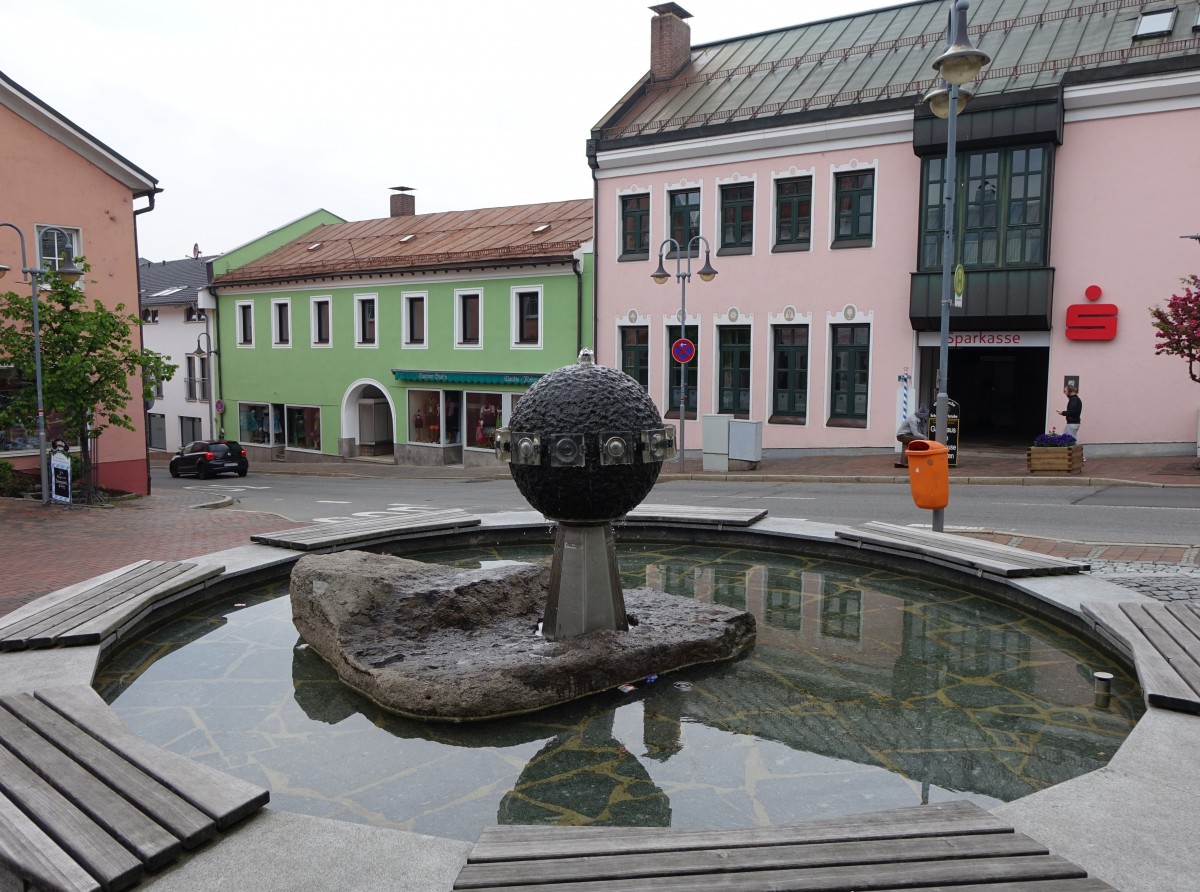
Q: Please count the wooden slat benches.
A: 7